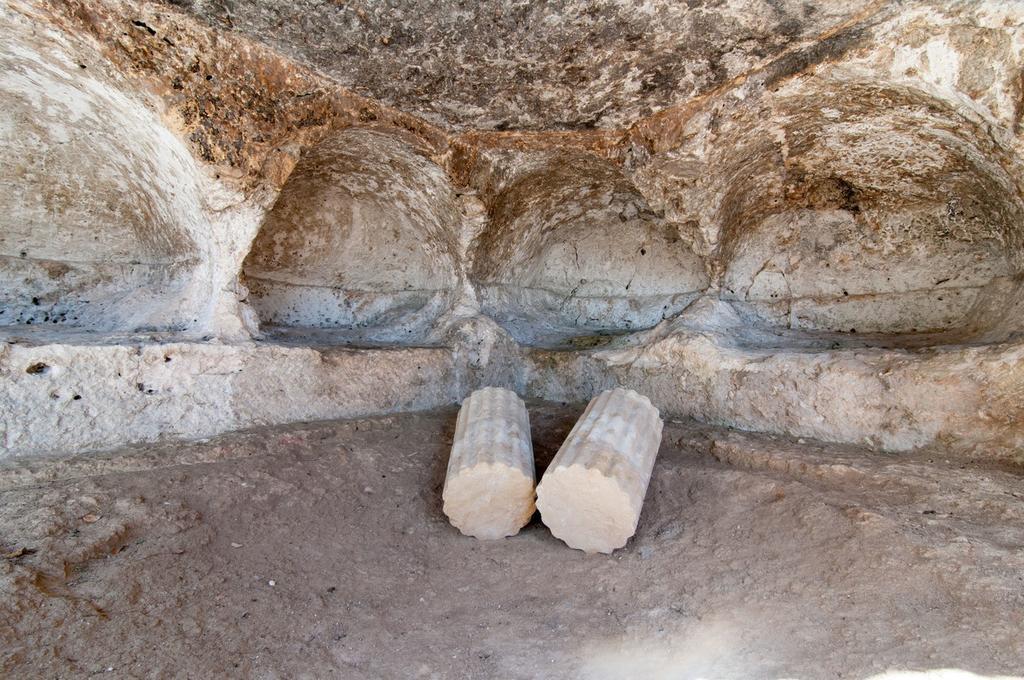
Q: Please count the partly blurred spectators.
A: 0